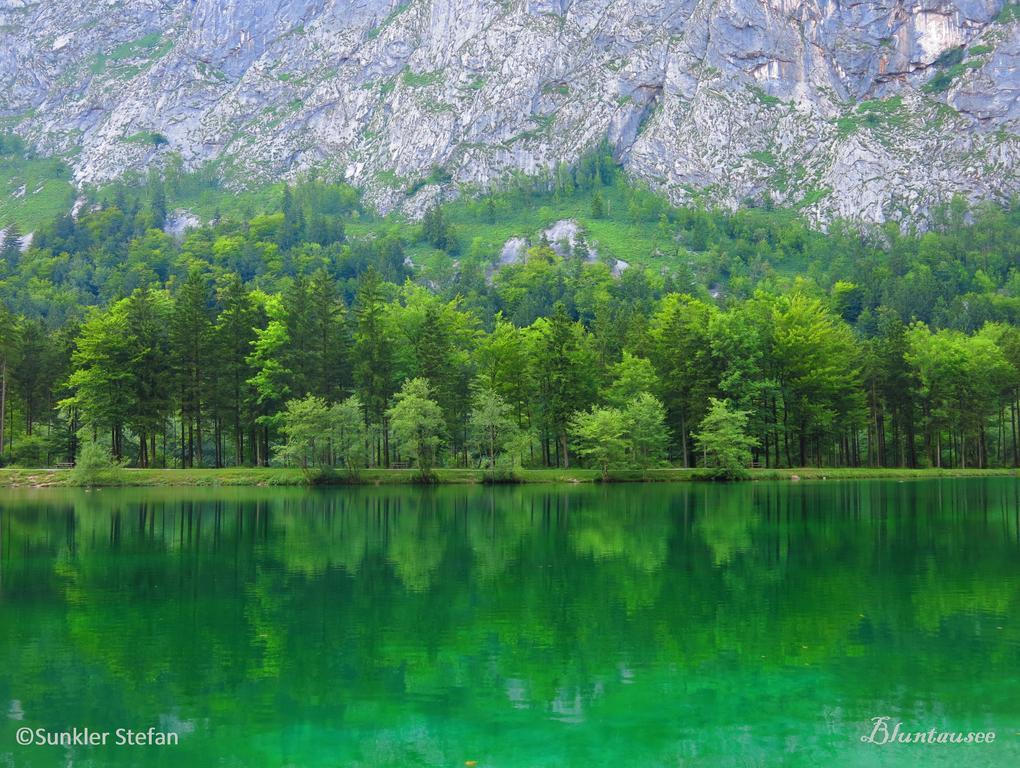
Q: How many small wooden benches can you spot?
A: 3